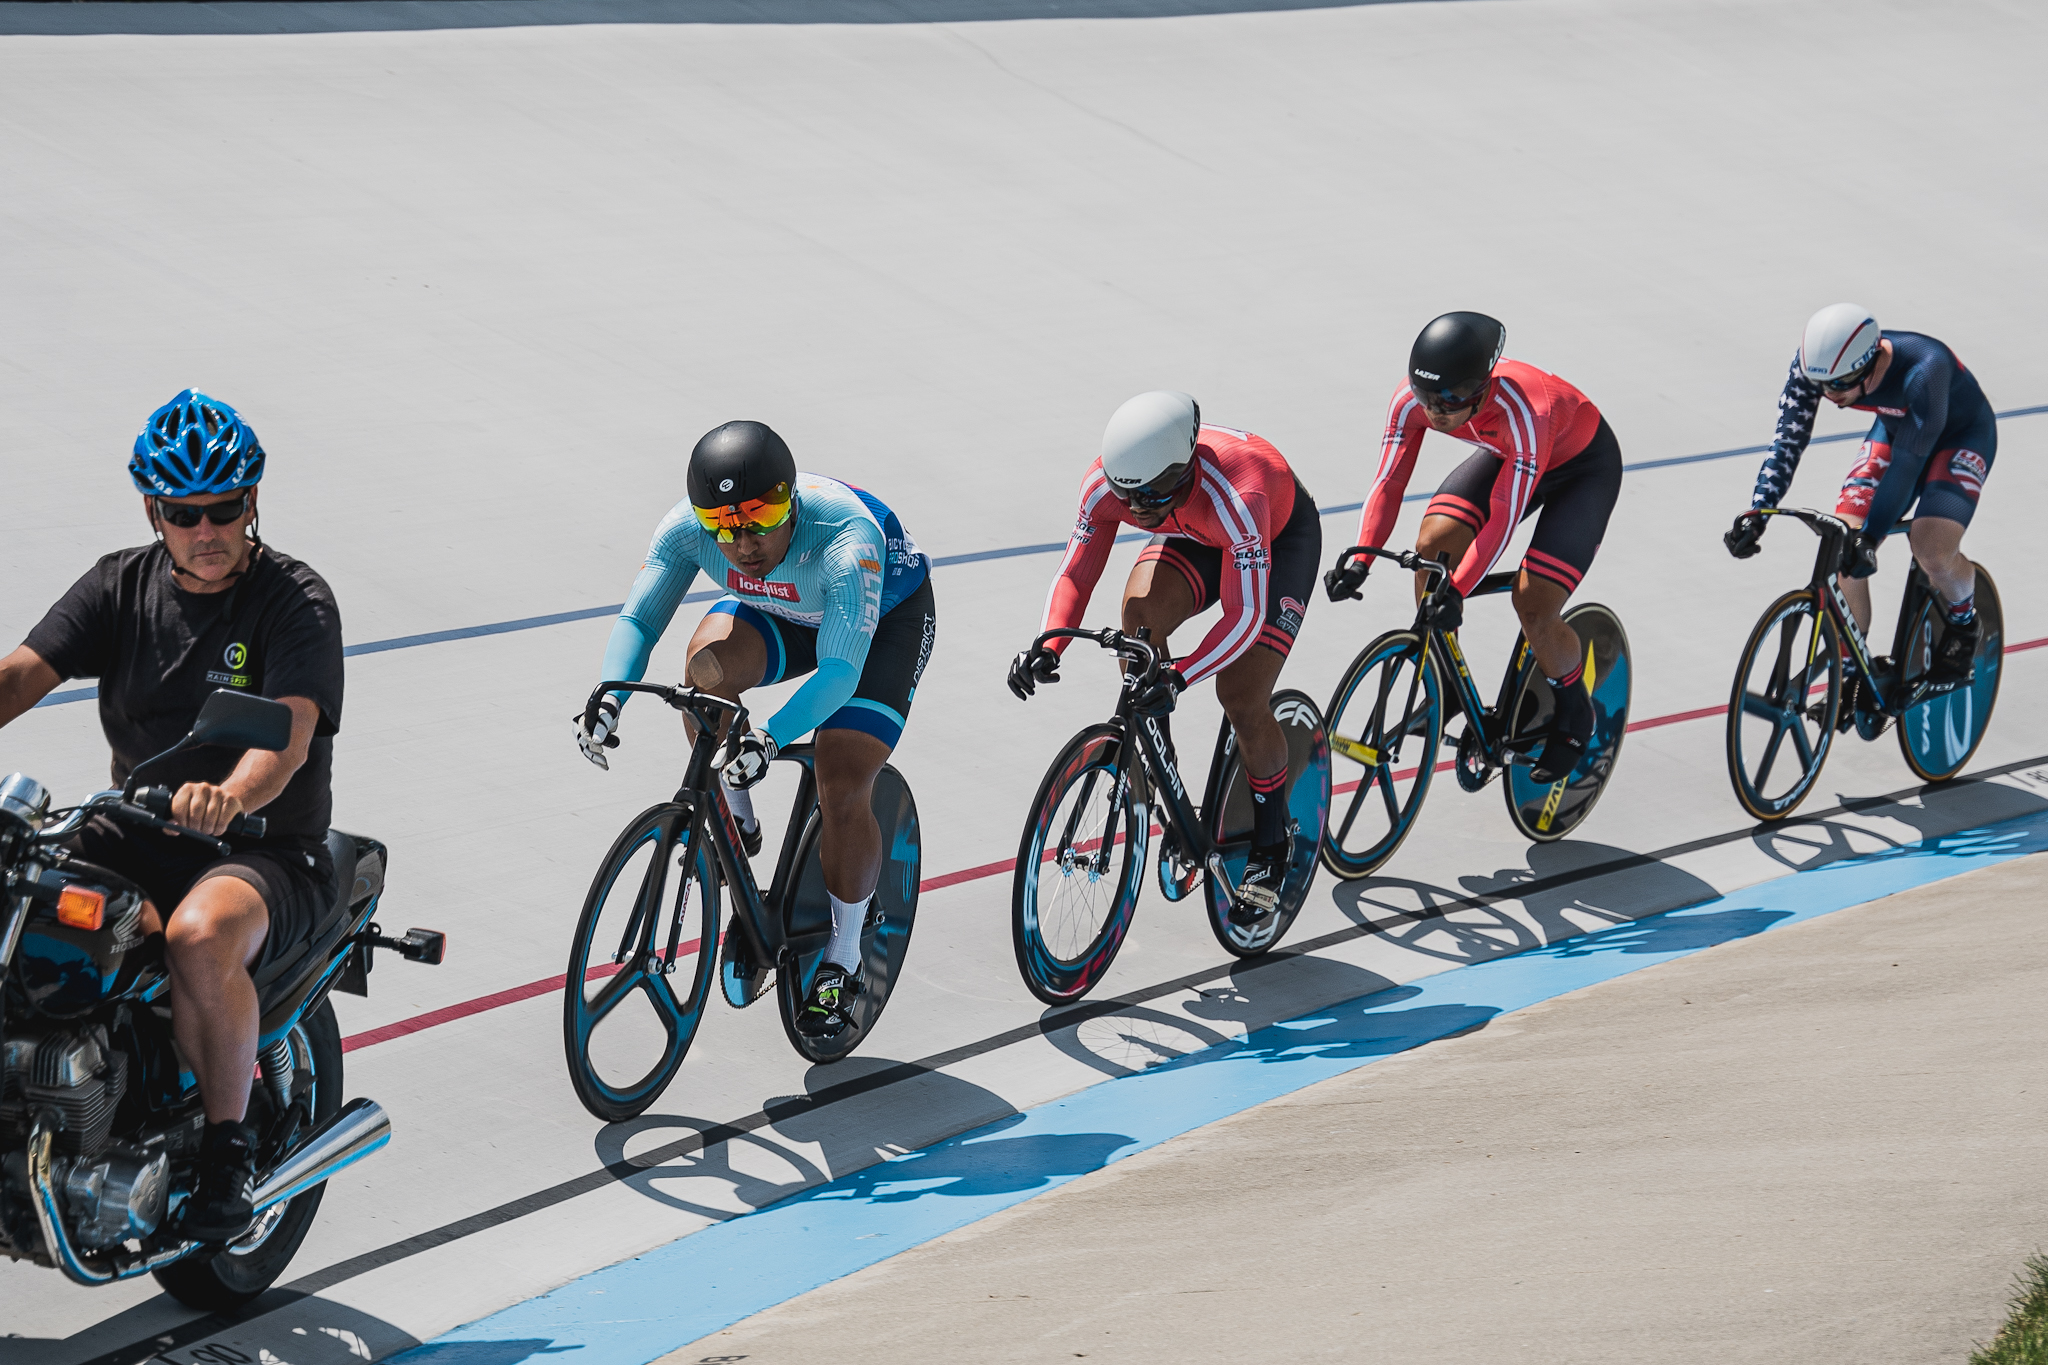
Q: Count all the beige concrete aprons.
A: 1